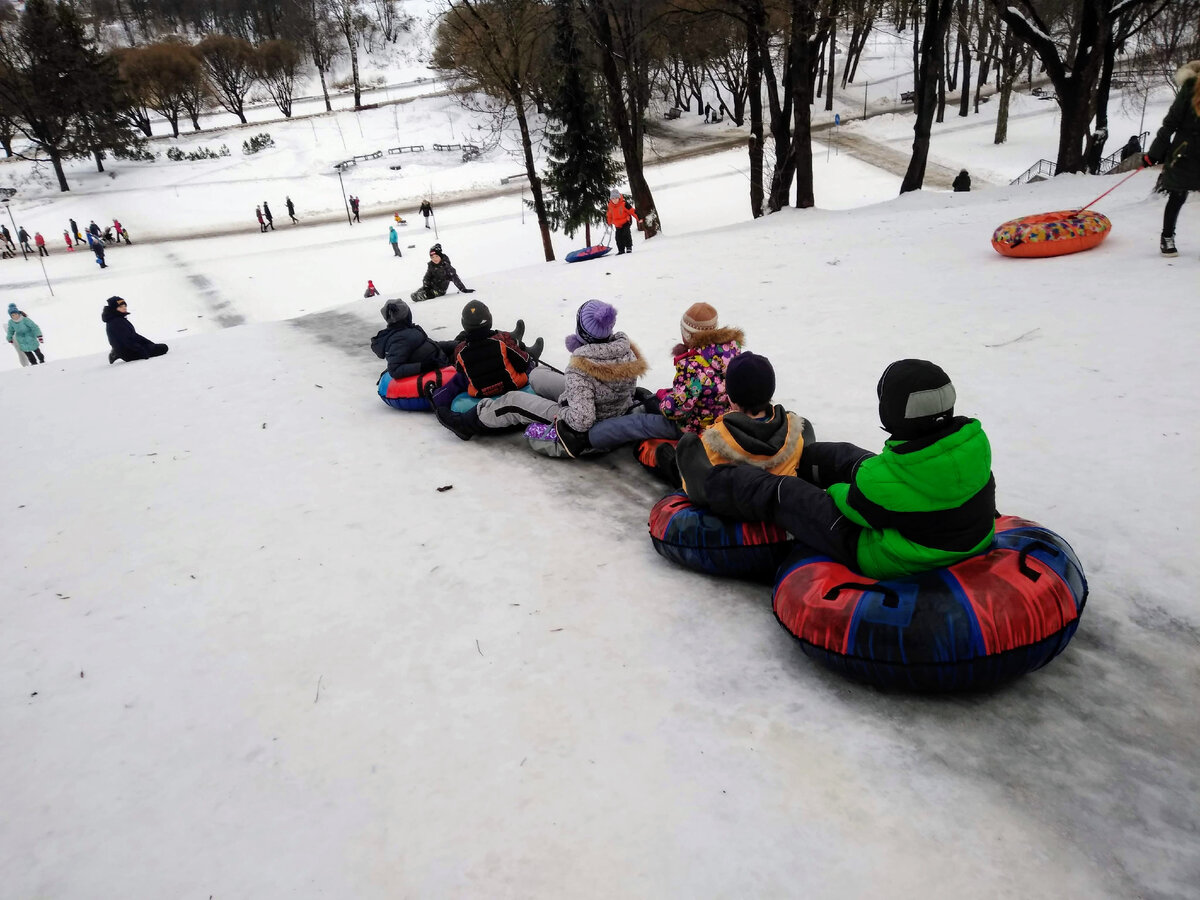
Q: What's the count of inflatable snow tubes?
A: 8